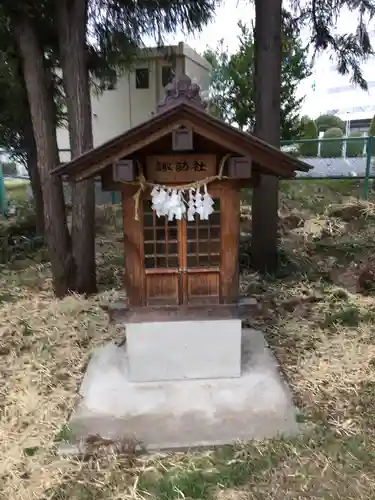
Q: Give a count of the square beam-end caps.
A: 3